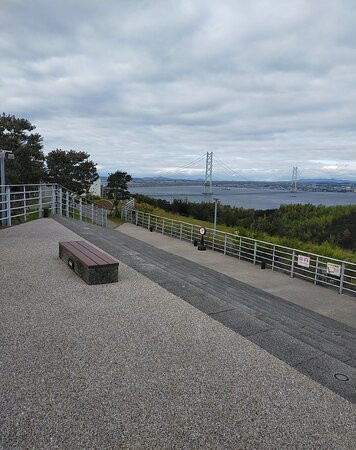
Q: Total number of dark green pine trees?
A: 3